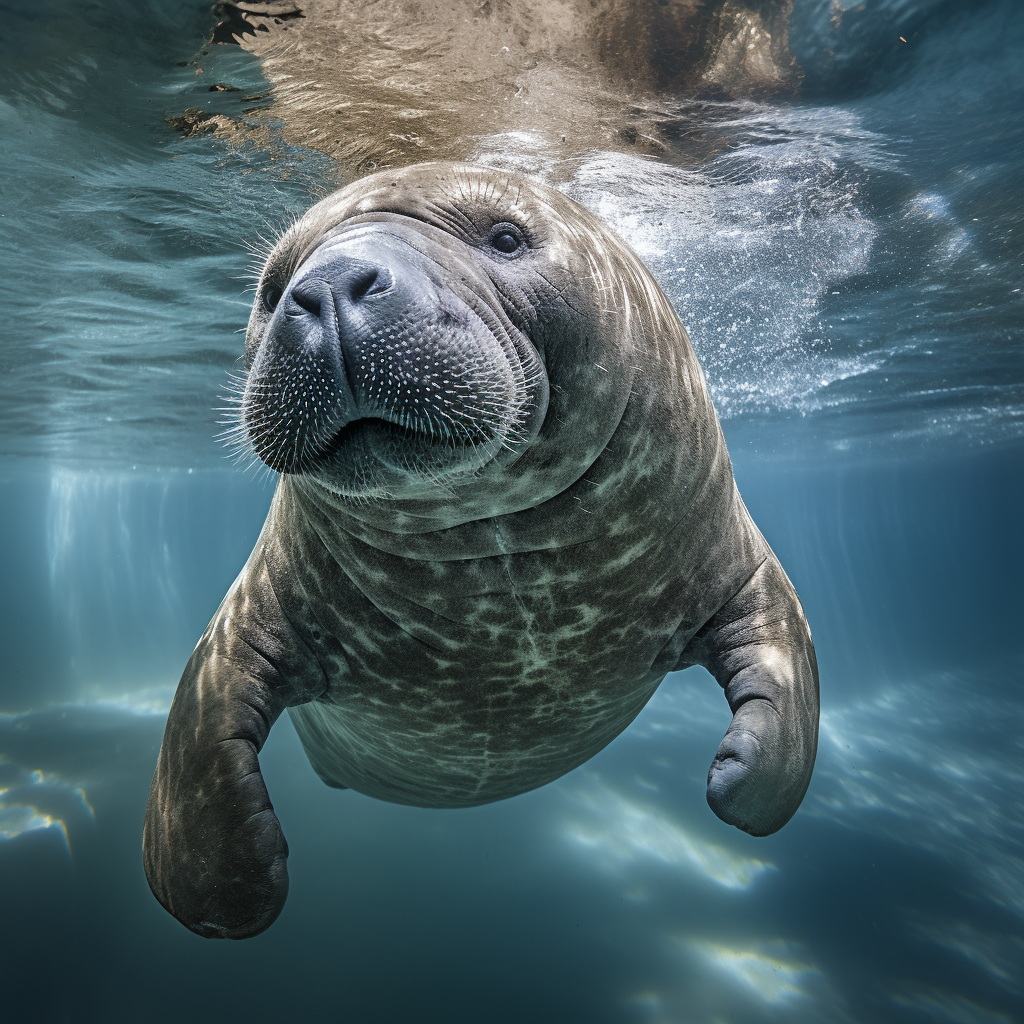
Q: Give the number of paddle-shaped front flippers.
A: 2